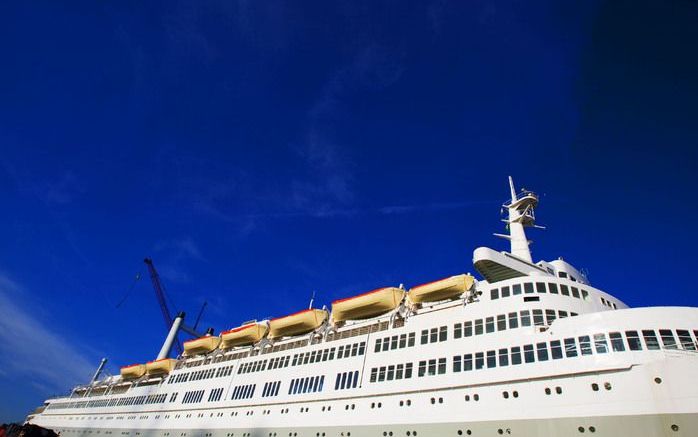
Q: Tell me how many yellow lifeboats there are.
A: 7